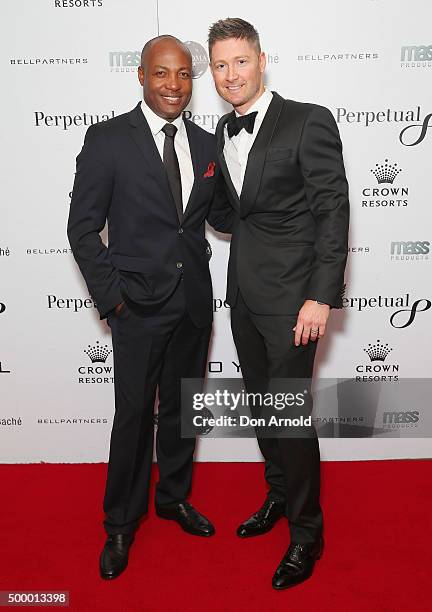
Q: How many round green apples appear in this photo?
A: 0